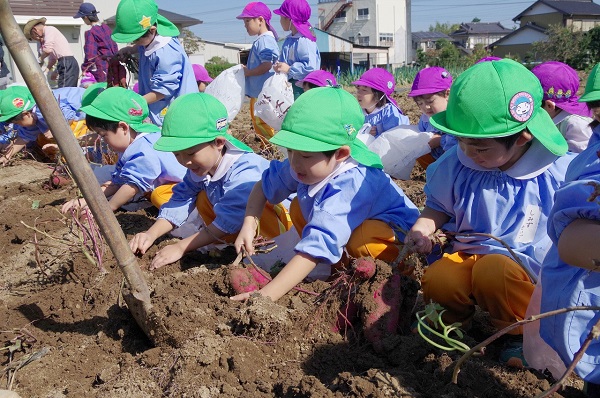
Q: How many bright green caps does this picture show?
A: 8